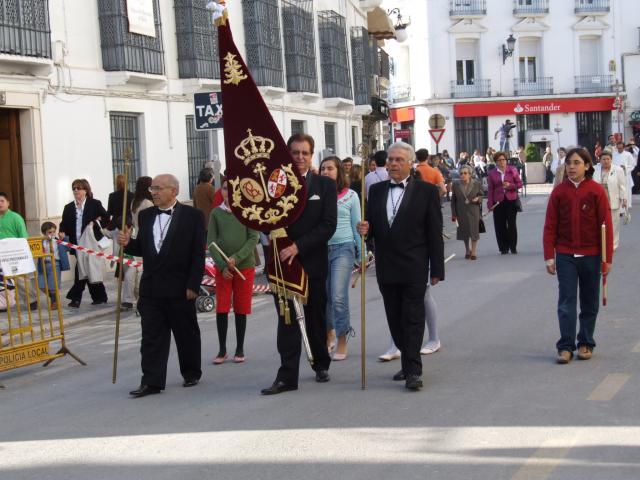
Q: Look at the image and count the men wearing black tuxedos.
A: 3